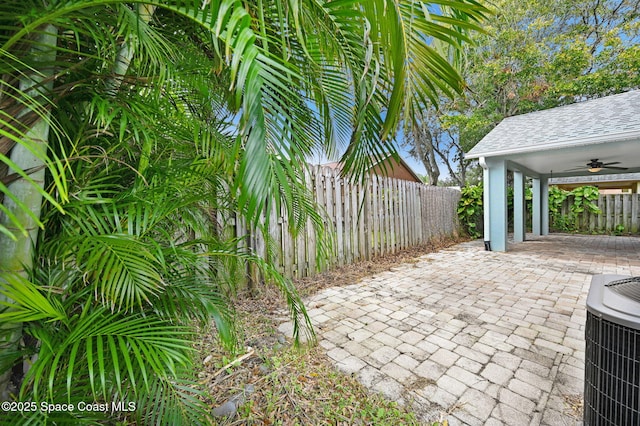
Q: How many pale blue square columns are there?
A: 4